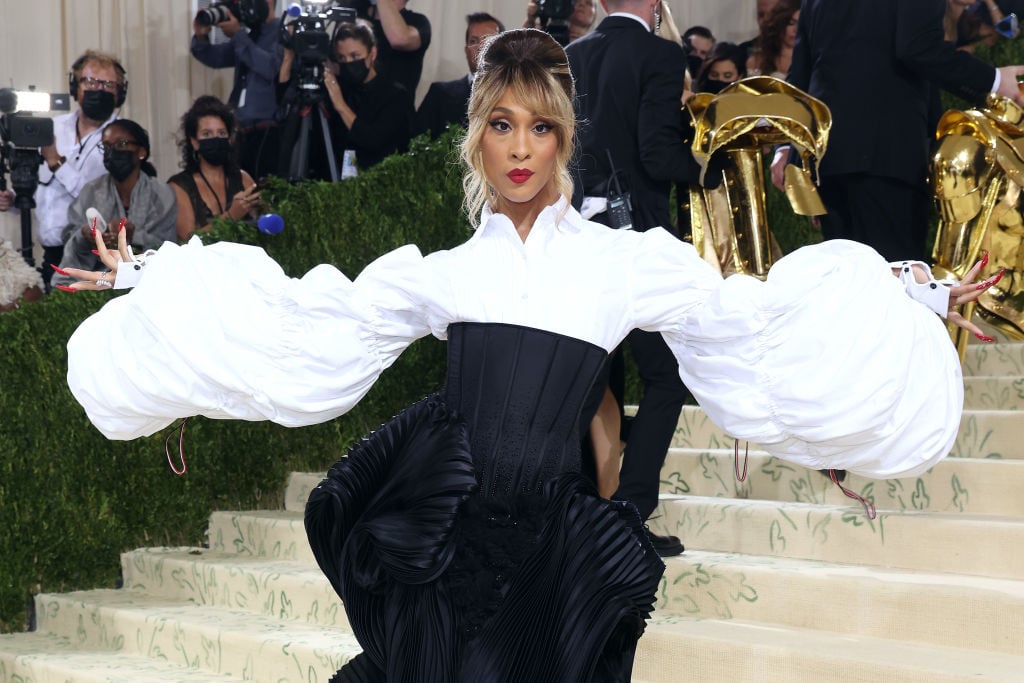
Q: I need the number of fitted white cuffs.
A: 2